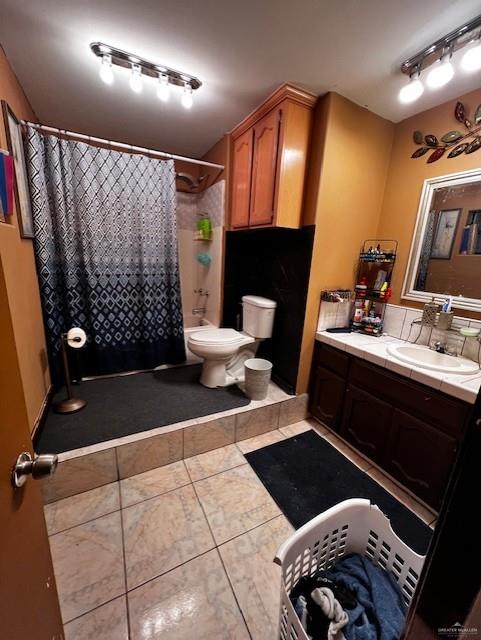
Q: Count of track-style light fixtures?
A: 2